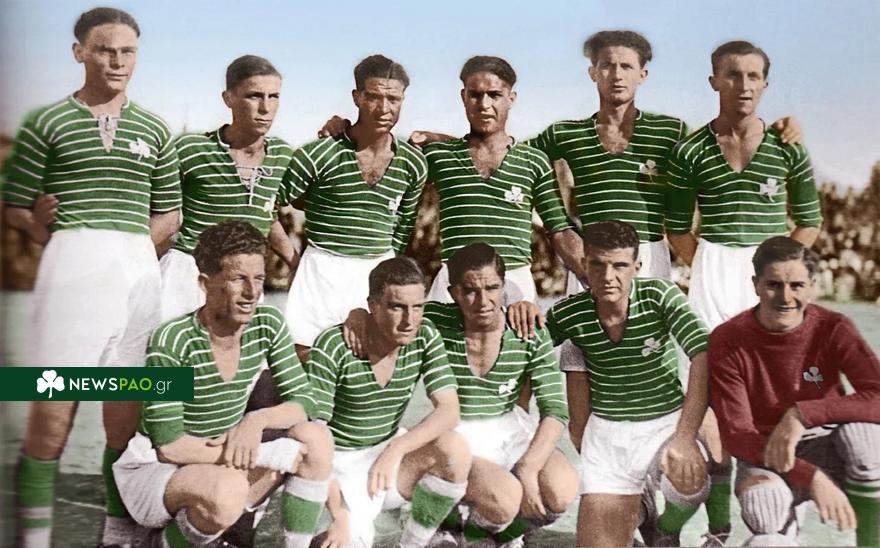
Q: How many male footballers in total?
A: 11